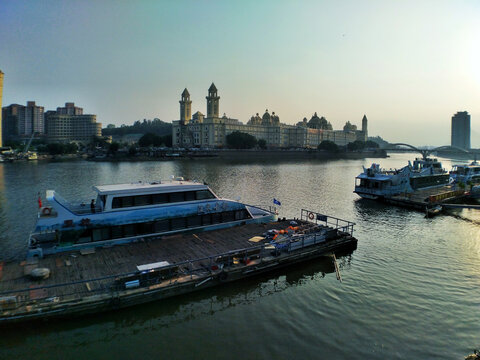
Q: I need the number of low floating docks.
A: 2